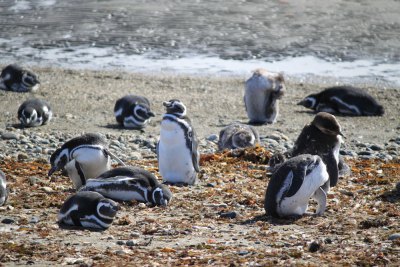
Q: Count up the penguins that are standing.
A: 5